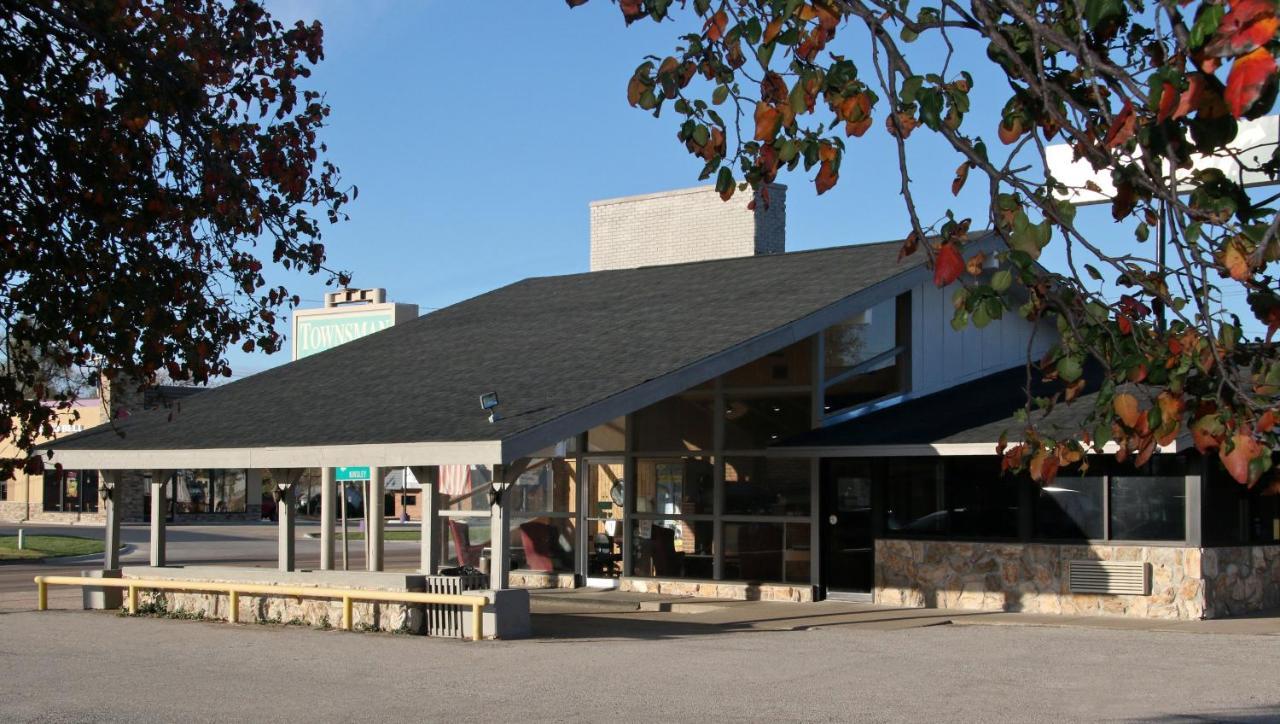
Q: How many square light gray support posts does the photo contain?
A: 5